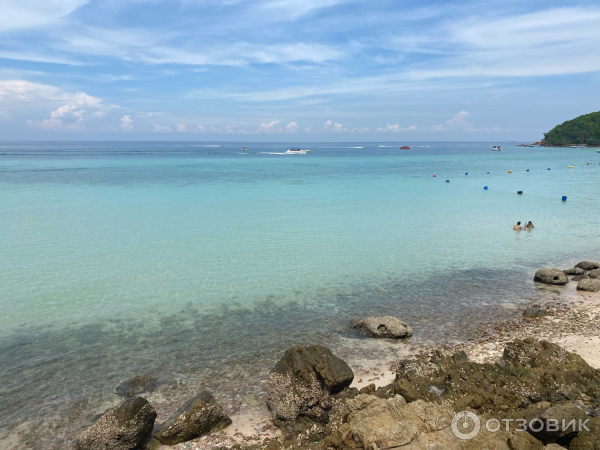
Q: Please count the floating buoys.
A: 11